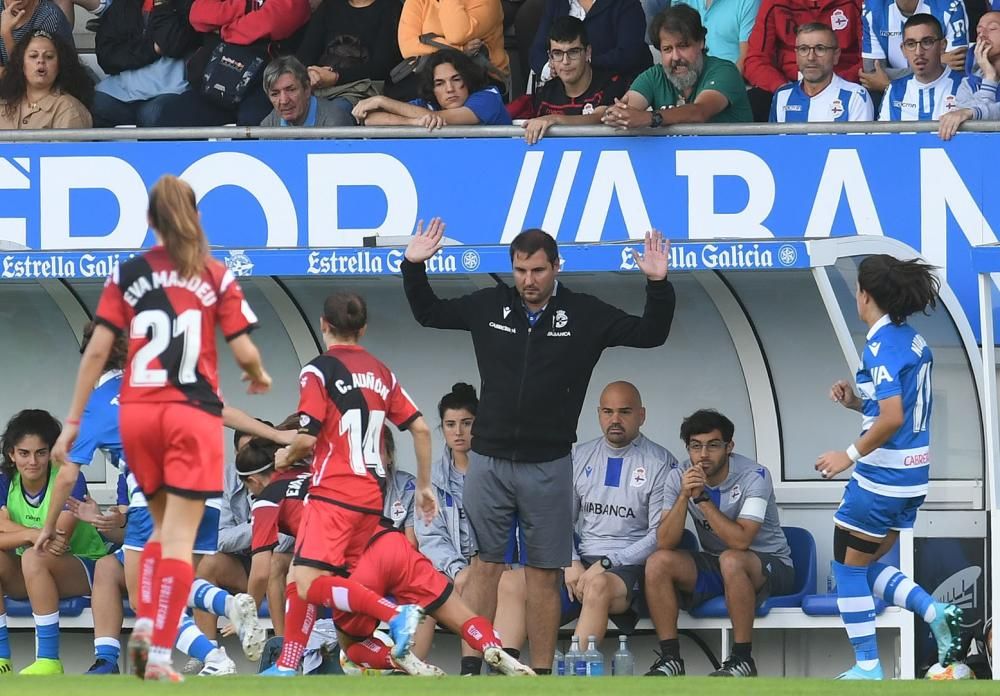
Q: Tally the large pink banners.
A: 0